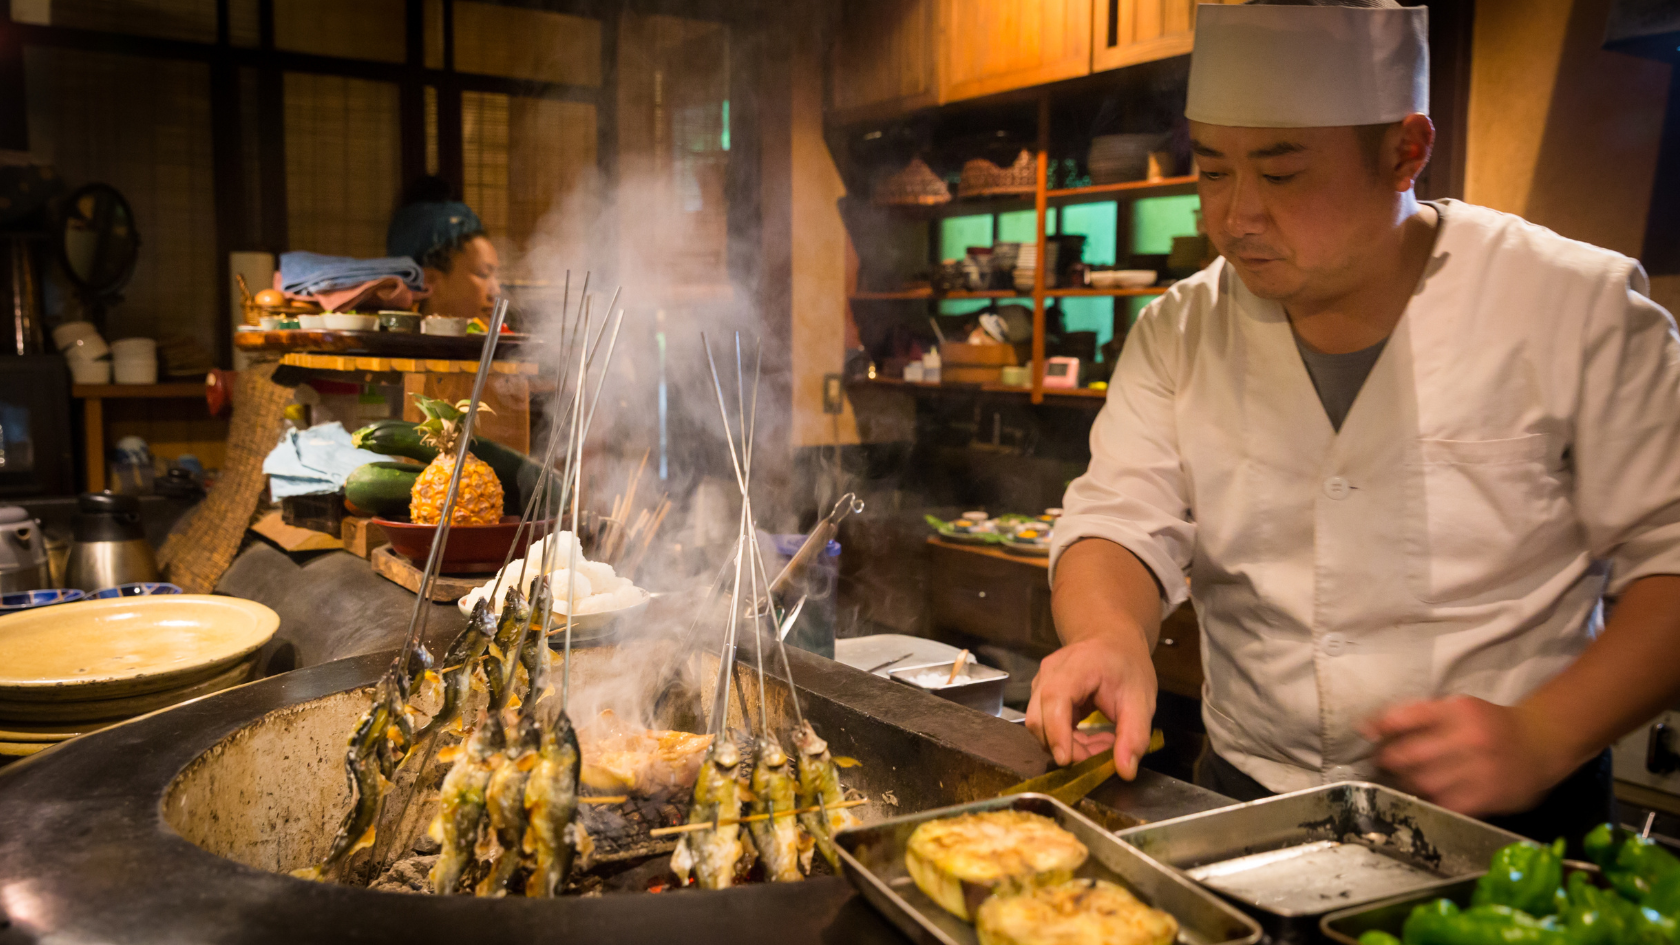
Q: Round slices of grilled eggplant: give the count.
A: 2